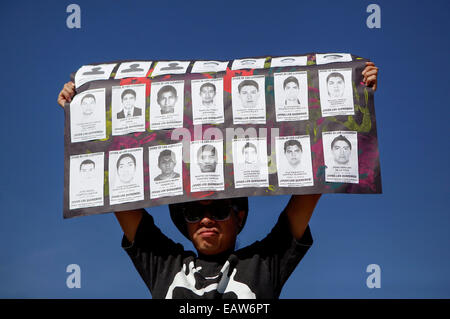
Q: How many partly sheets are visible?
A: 7